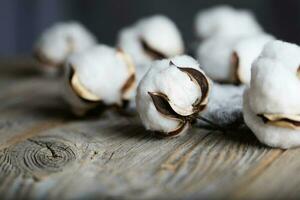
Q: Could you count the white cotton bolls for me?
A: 7